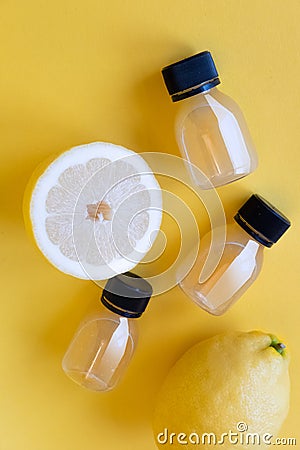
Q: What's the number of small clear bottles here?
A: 3